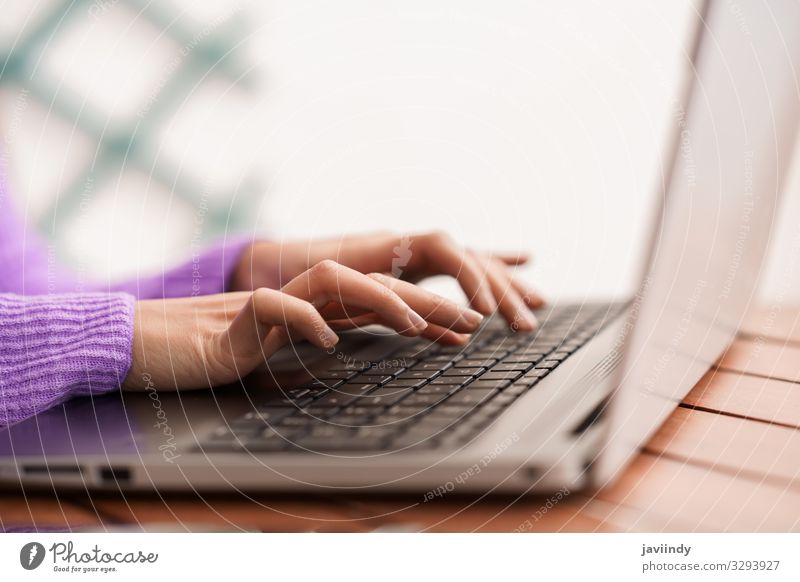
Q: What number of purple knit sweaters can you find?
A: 1